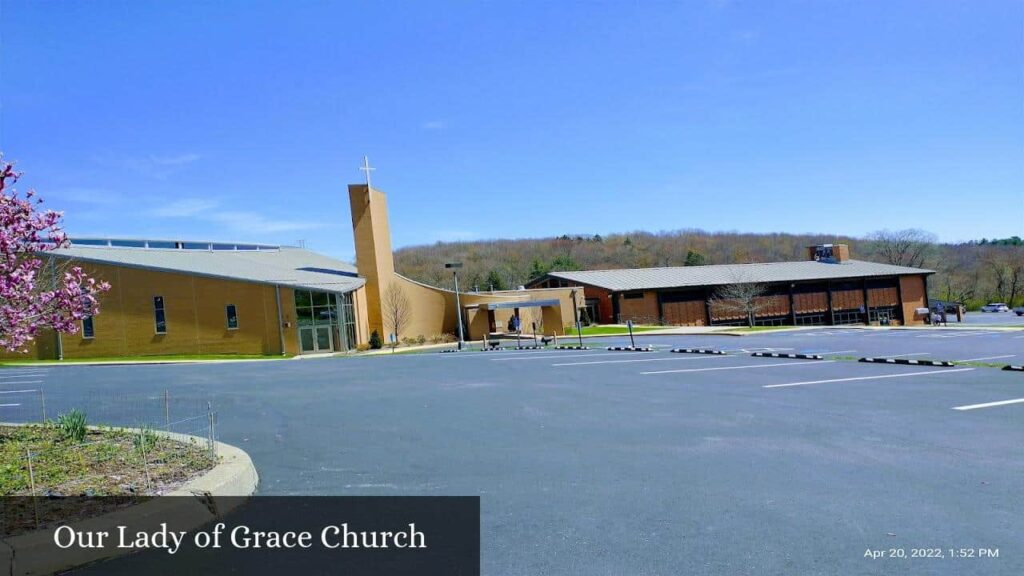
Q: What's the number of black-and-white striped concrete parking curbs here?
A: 9